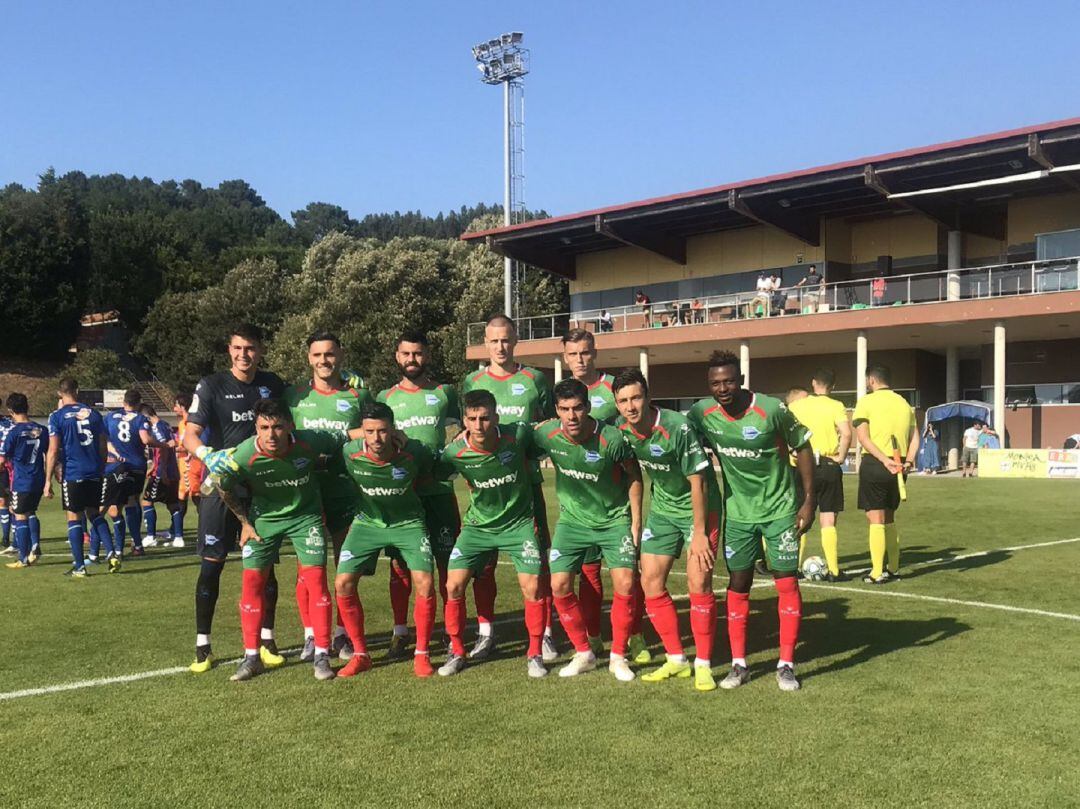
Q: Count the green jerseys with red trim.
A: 10